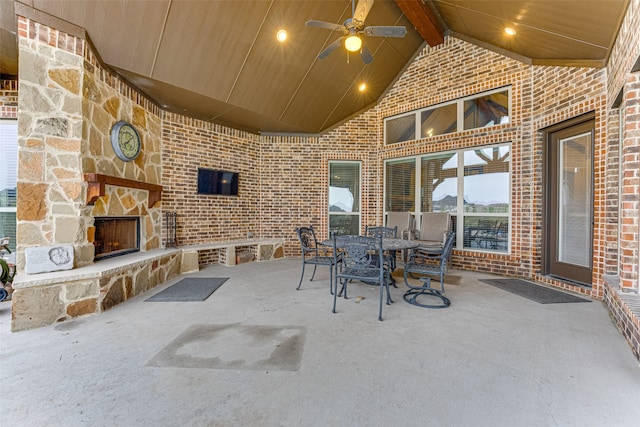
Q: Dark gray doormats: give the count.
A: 2